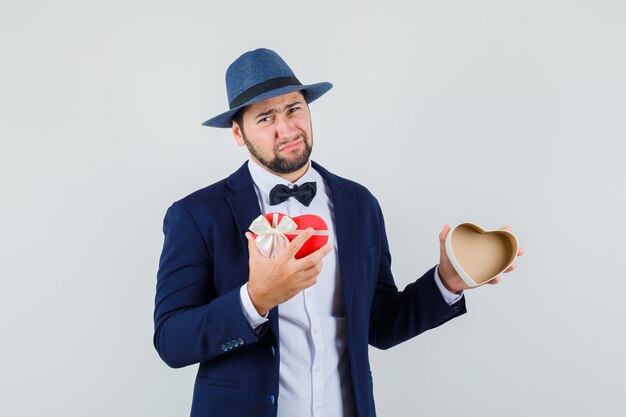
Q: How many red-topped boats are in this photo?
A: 0